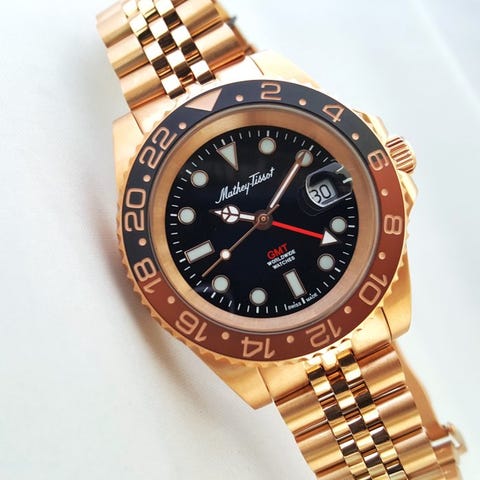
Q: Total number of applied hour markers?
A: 11